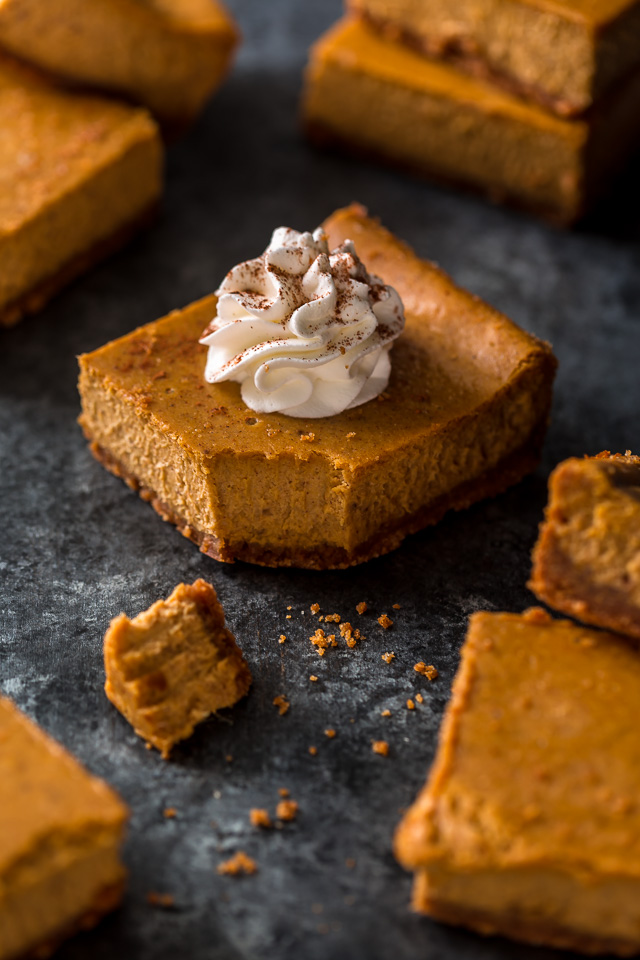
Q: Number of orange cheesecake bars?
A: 8